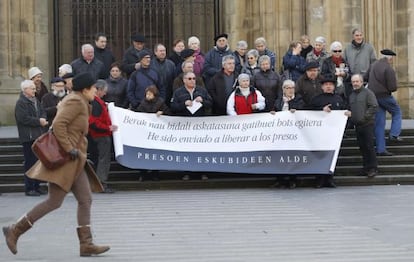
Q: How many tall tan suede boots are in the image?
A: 2